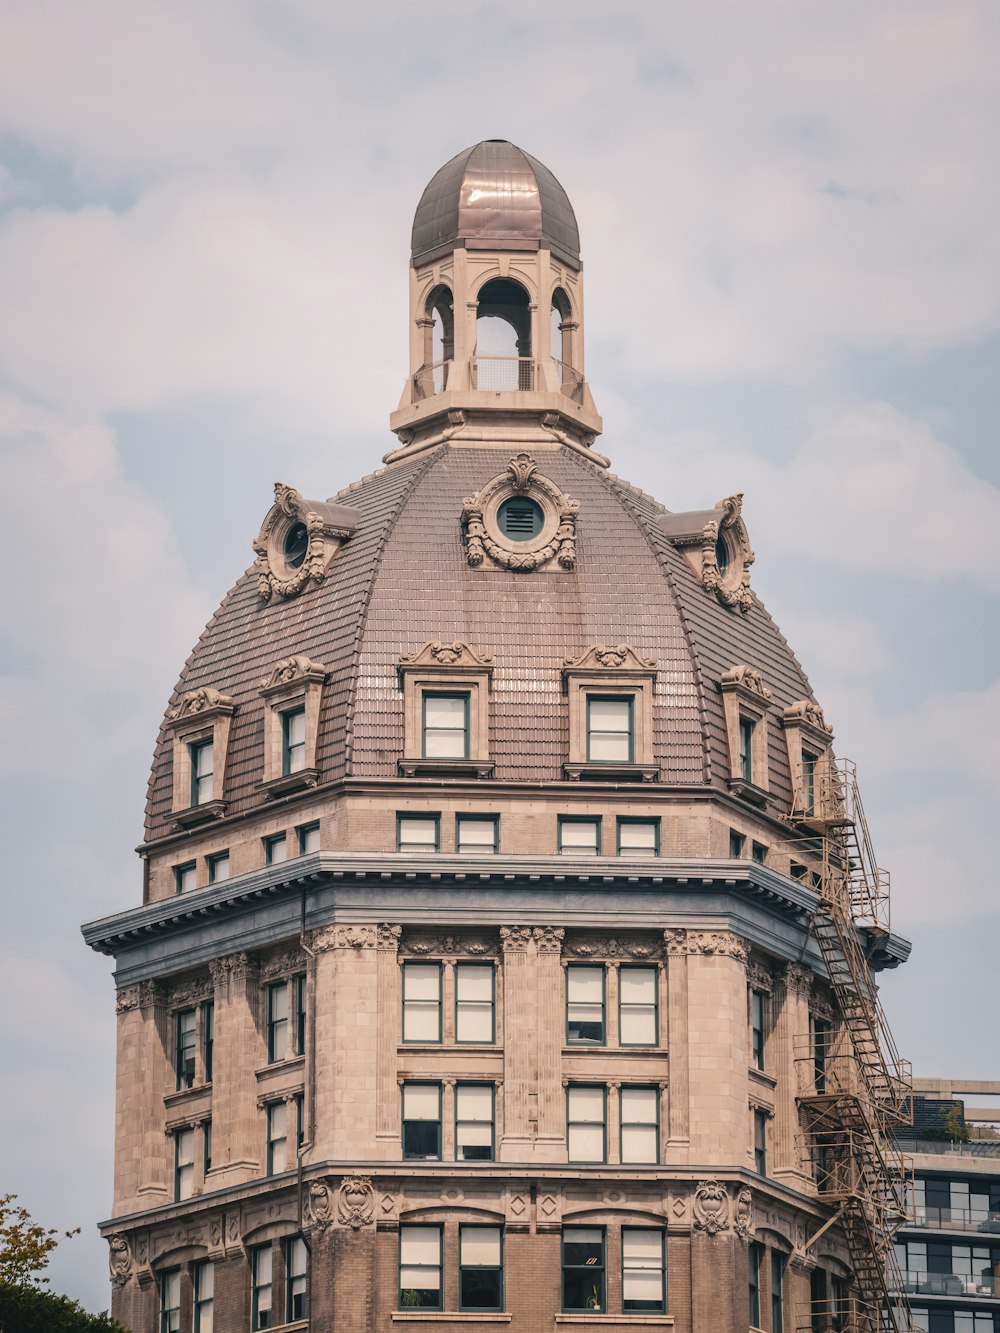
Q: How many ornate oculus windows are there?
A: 3